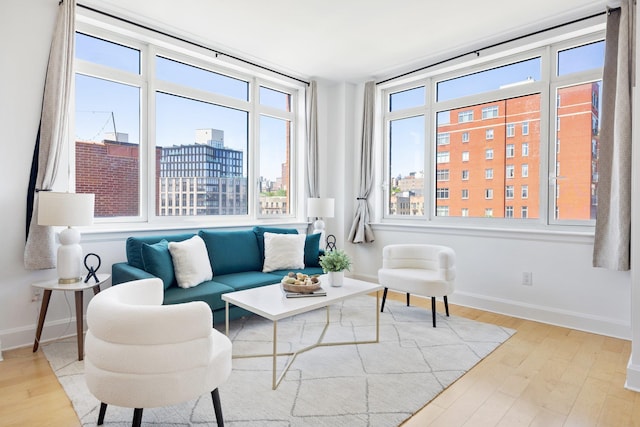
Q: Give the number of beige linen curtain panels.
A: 4